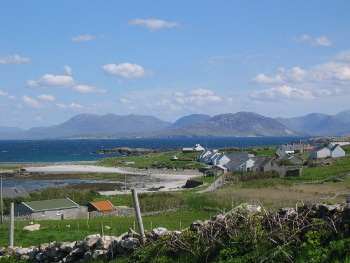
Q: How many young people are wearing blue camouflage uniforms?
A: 0